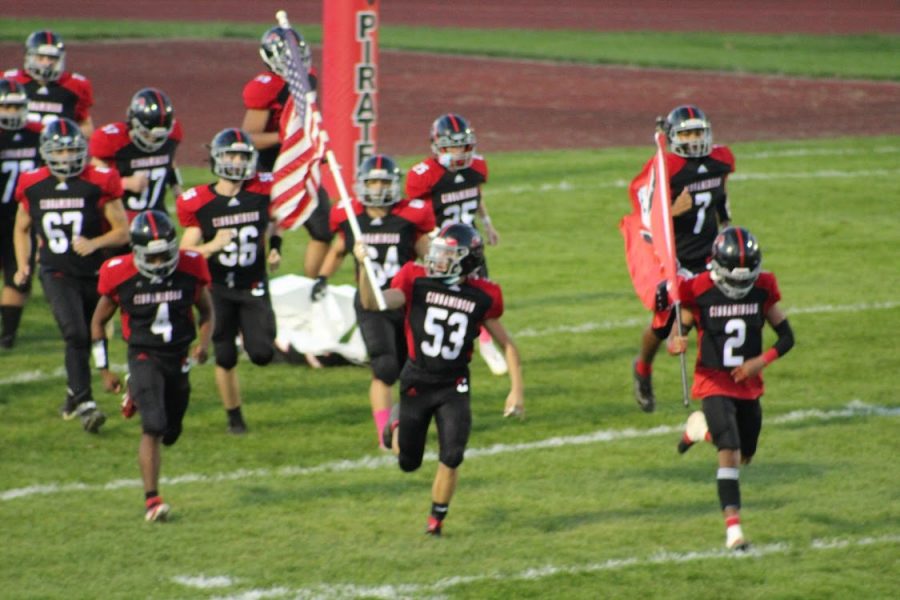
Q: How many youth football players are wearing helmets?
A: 12